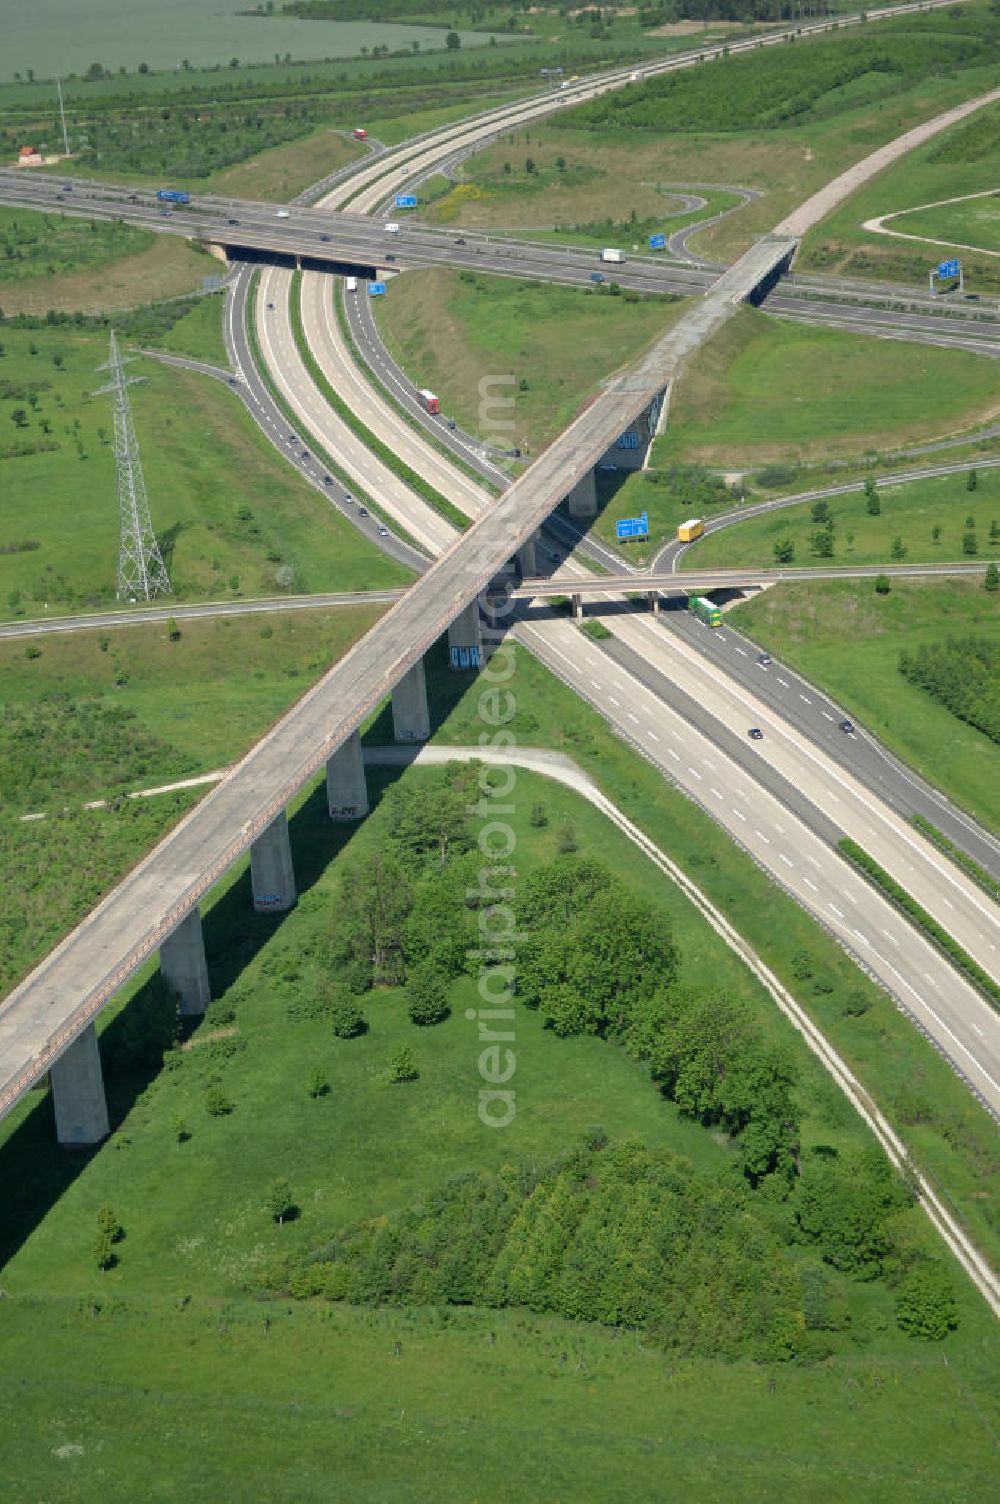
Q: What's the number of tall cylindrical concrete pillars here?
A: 8